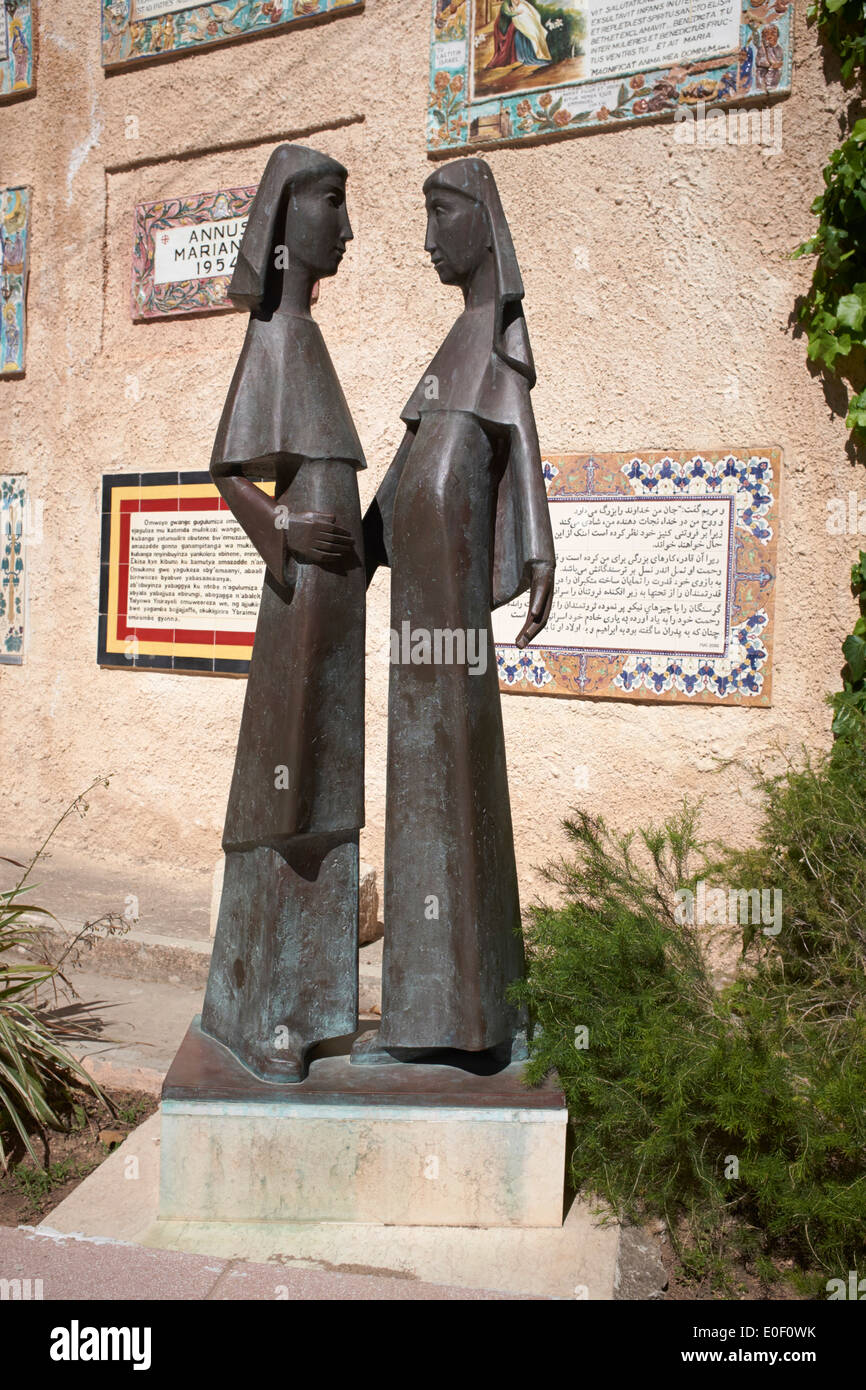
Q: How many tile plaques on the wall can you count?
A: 8